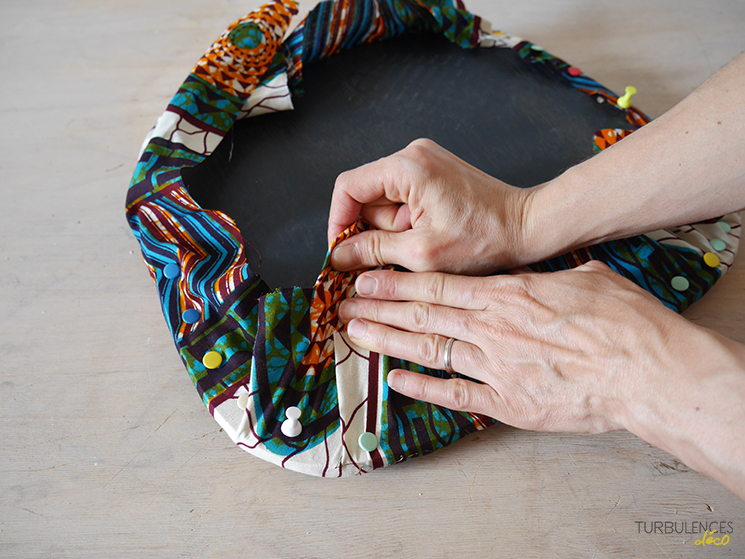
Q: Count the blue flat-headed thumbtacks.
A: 2